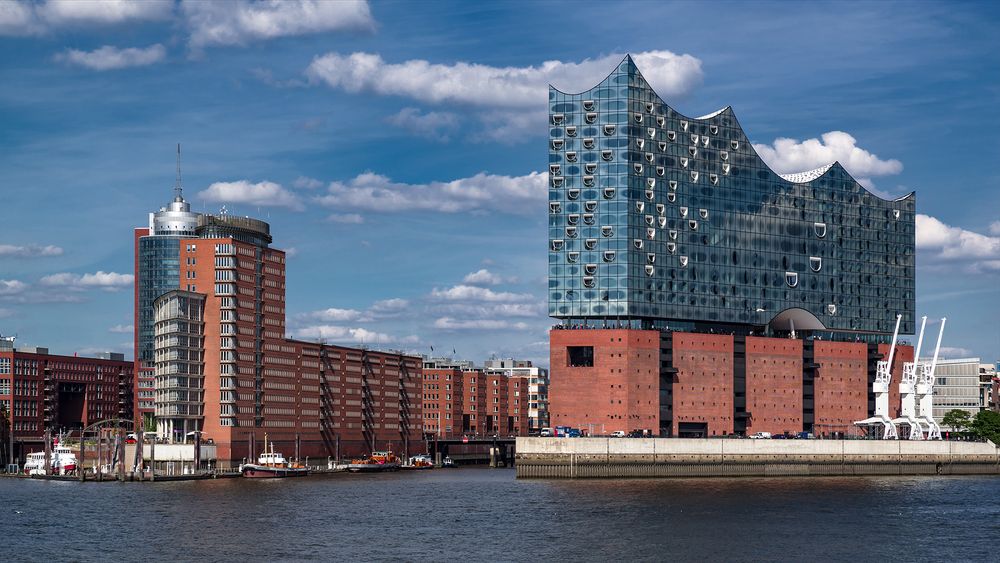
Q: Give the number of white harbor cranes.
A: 3